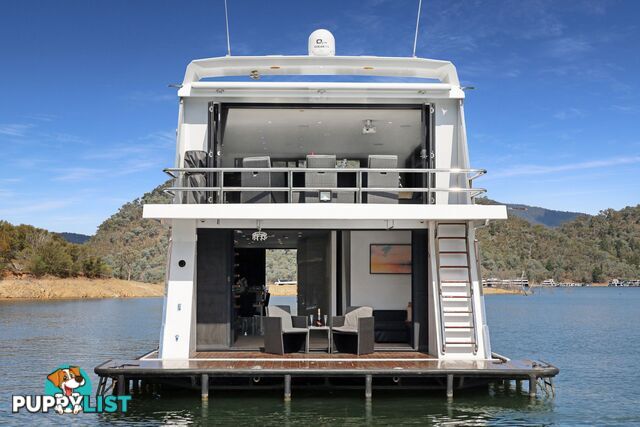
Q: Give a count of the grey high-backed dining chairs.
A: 3